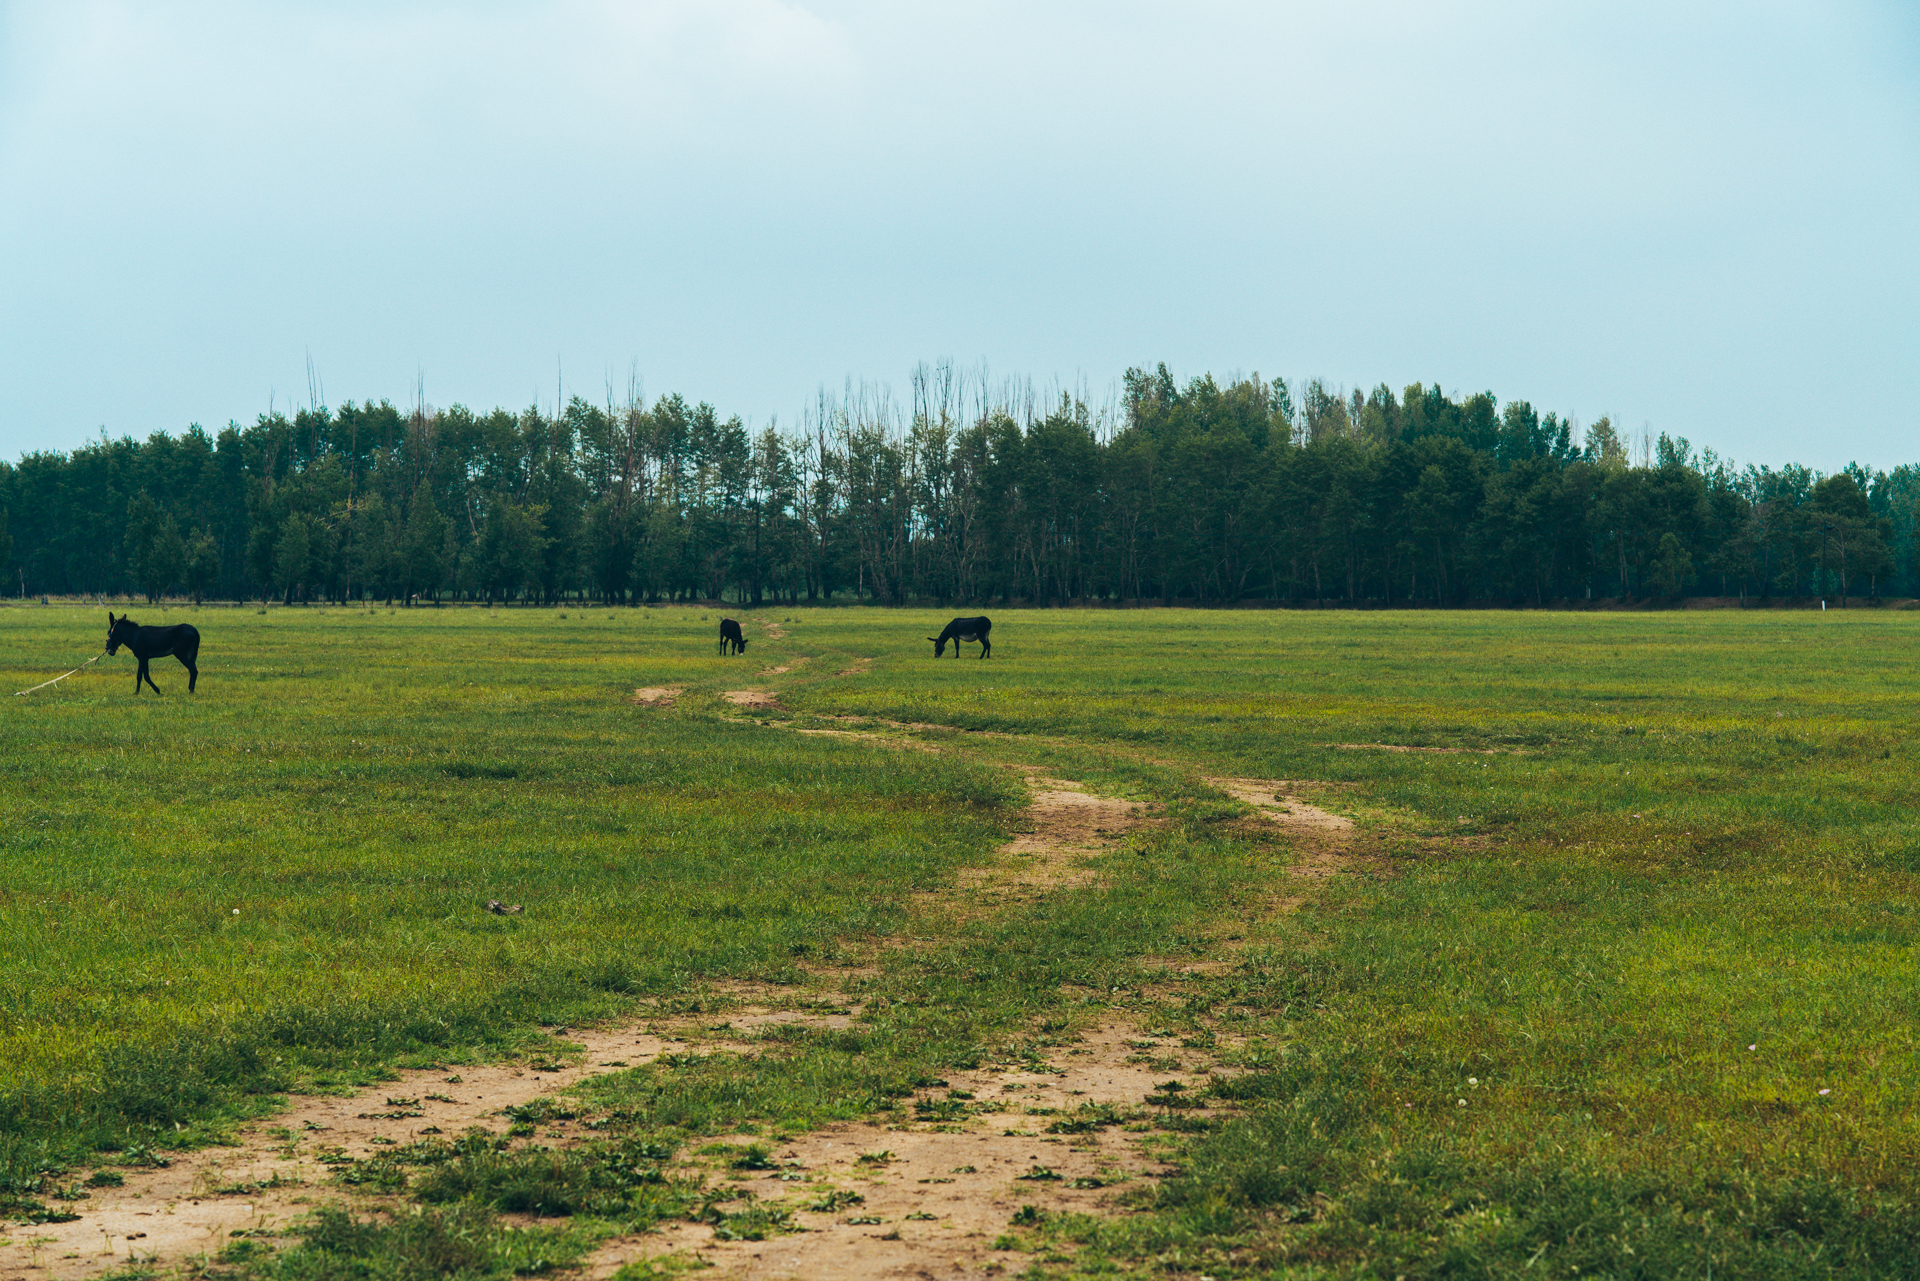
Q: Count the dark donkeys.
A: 3